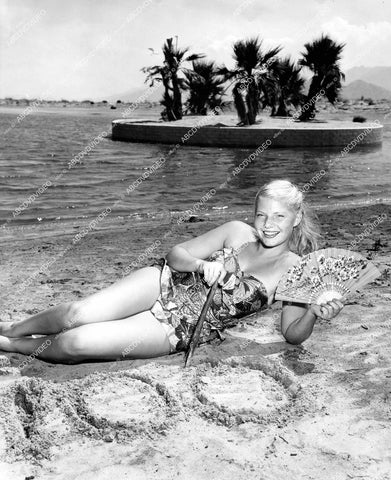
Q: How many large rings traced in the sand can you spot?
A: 2